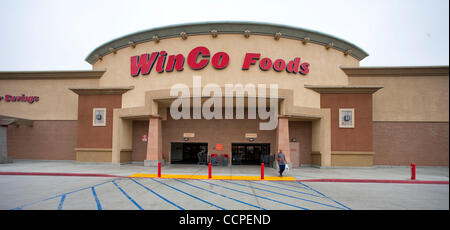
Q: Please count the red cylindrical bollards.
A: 4